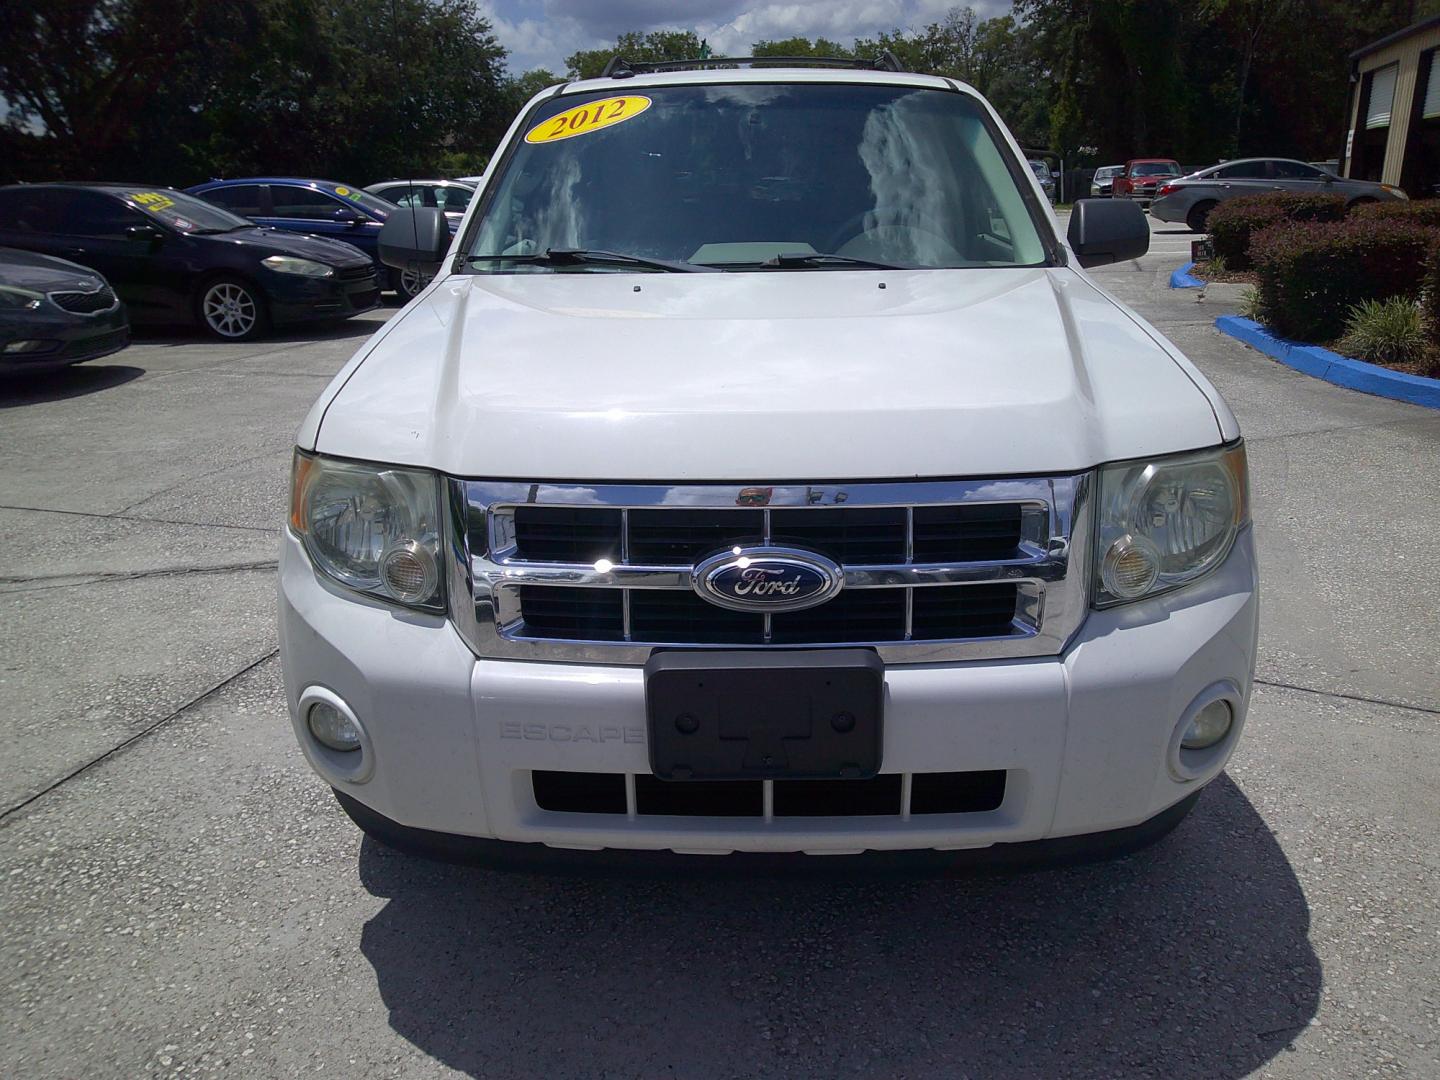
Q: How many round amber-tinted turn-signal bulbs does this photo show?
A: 2